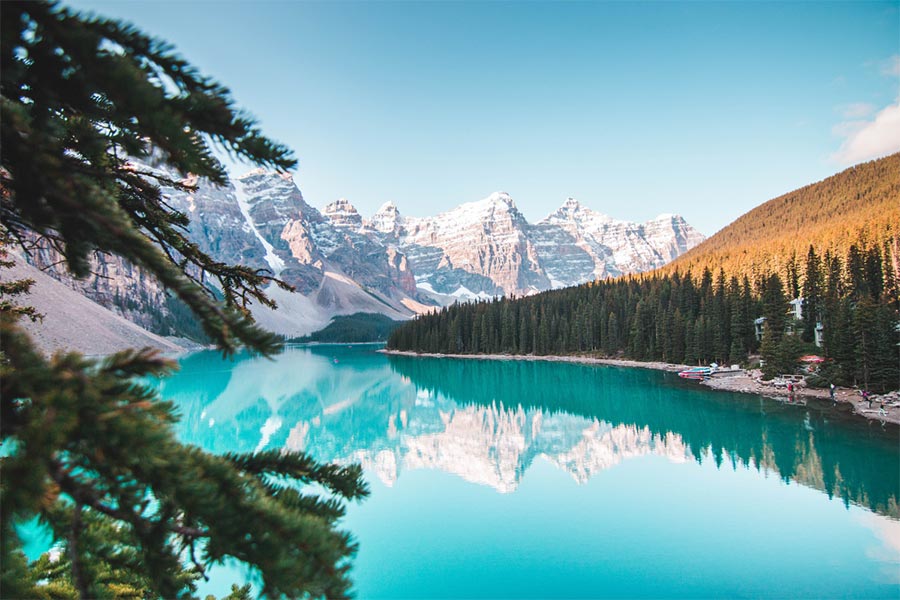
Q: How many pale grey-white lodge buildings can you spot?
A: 3